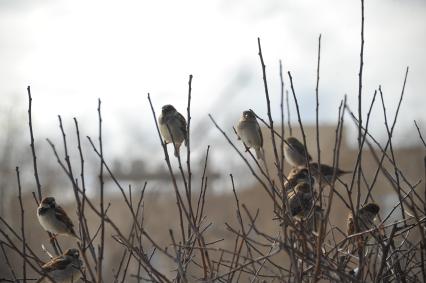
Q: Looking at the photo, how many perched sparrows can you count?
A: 9